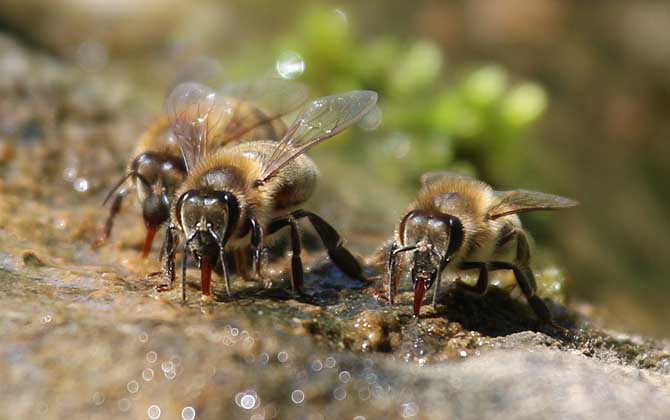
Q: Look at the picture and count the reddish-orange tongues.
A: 3